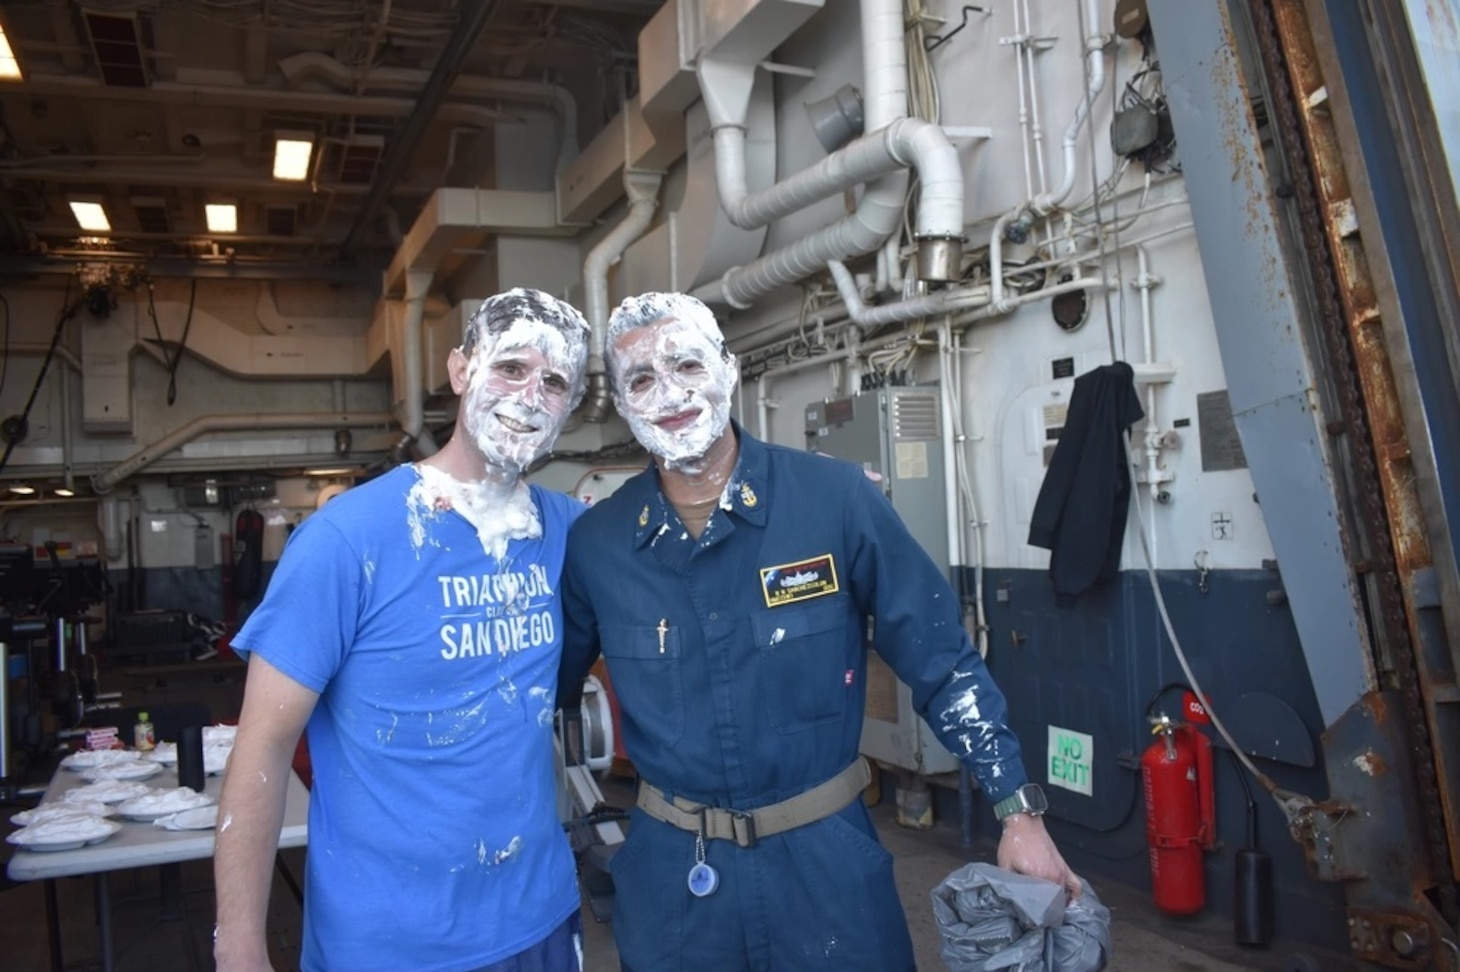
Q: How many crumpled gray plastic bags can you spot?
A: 1